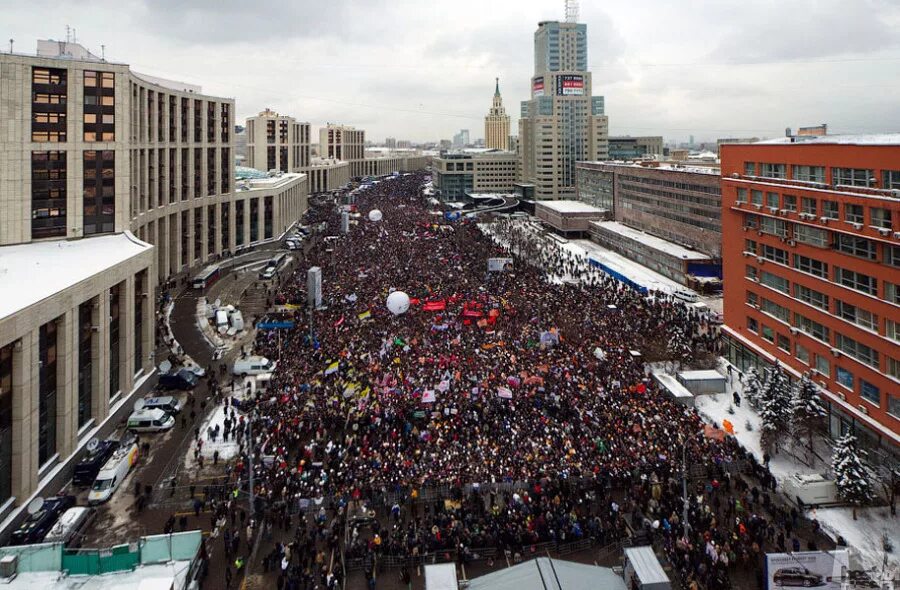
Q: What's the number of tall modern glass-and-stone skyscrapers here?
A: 1